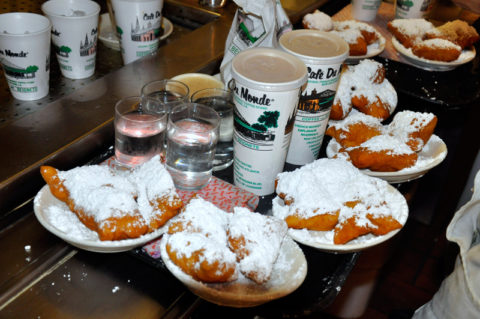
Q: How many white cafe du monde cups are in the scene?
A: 7